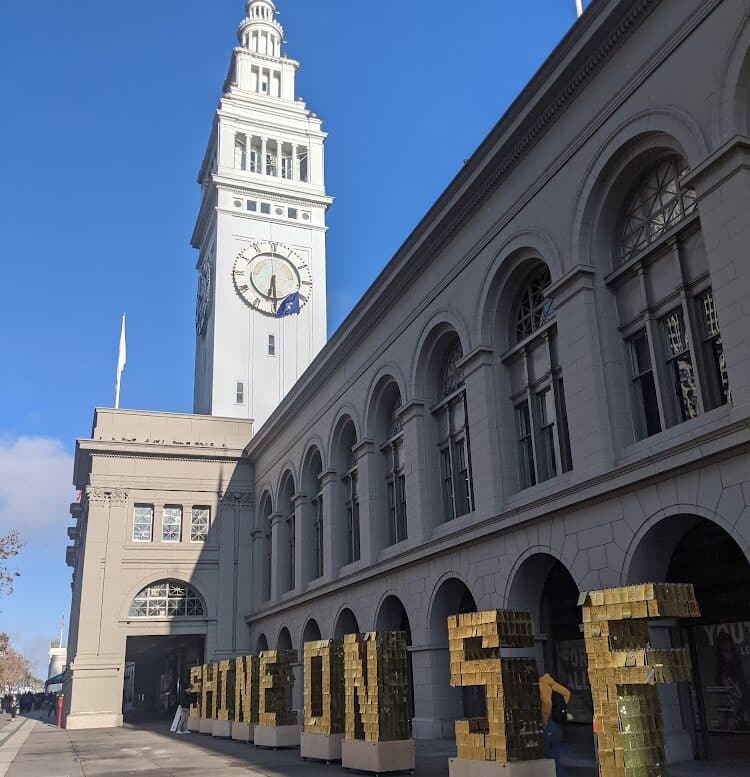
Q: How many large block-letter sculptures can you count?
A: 9